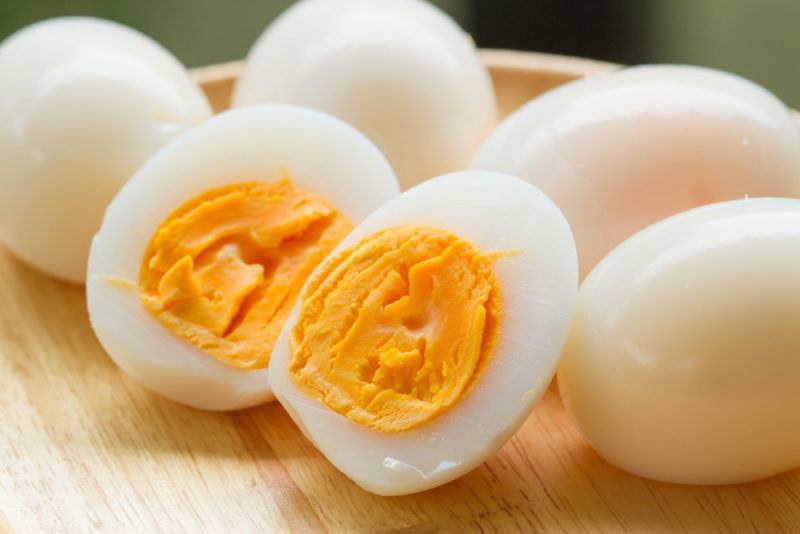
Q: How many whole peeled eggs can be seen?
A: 4